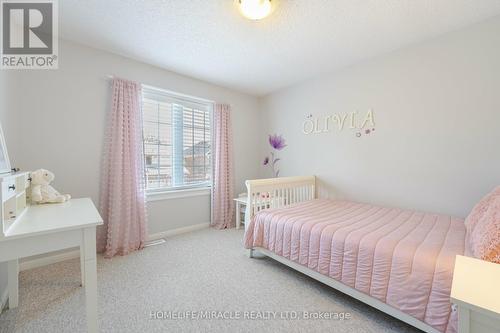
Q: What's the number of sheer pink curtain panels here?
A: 2